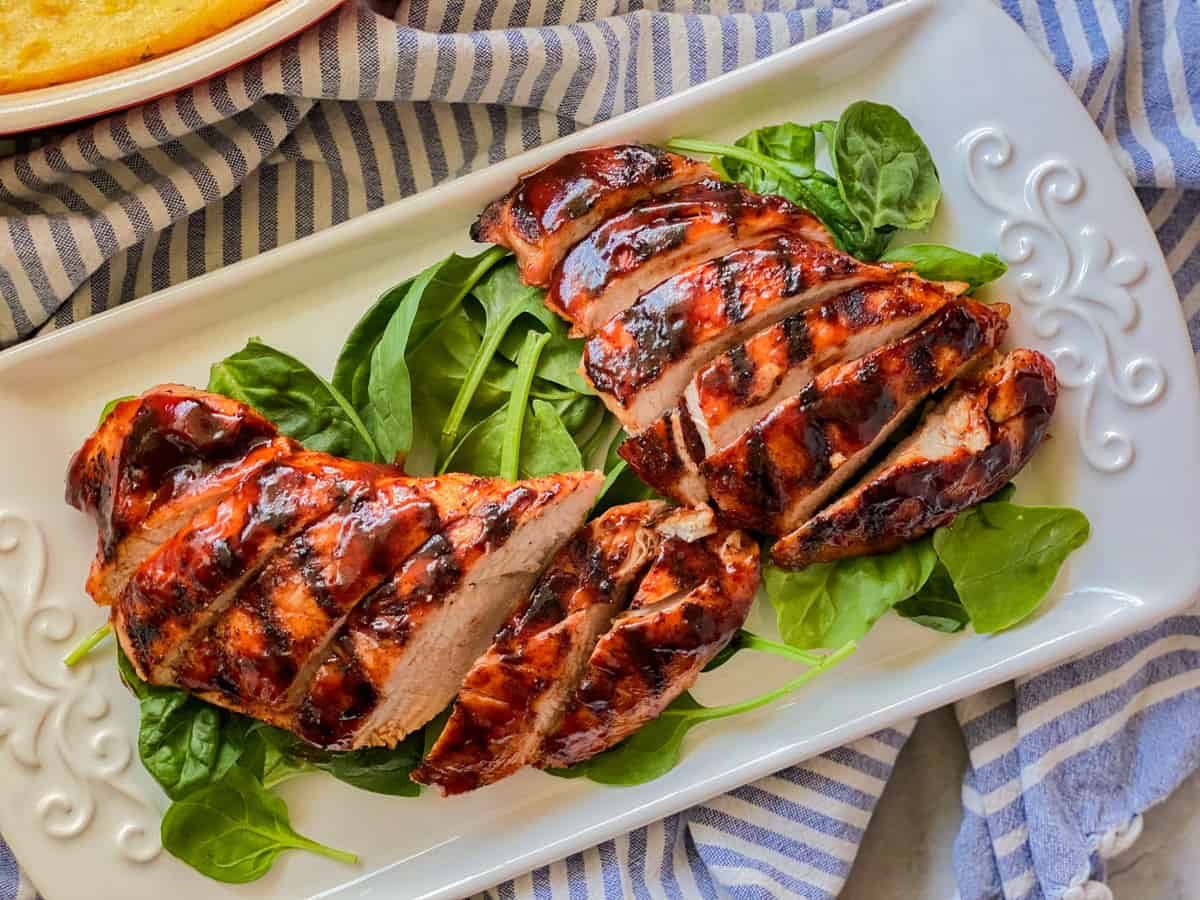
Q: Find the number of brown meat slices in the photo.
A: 12